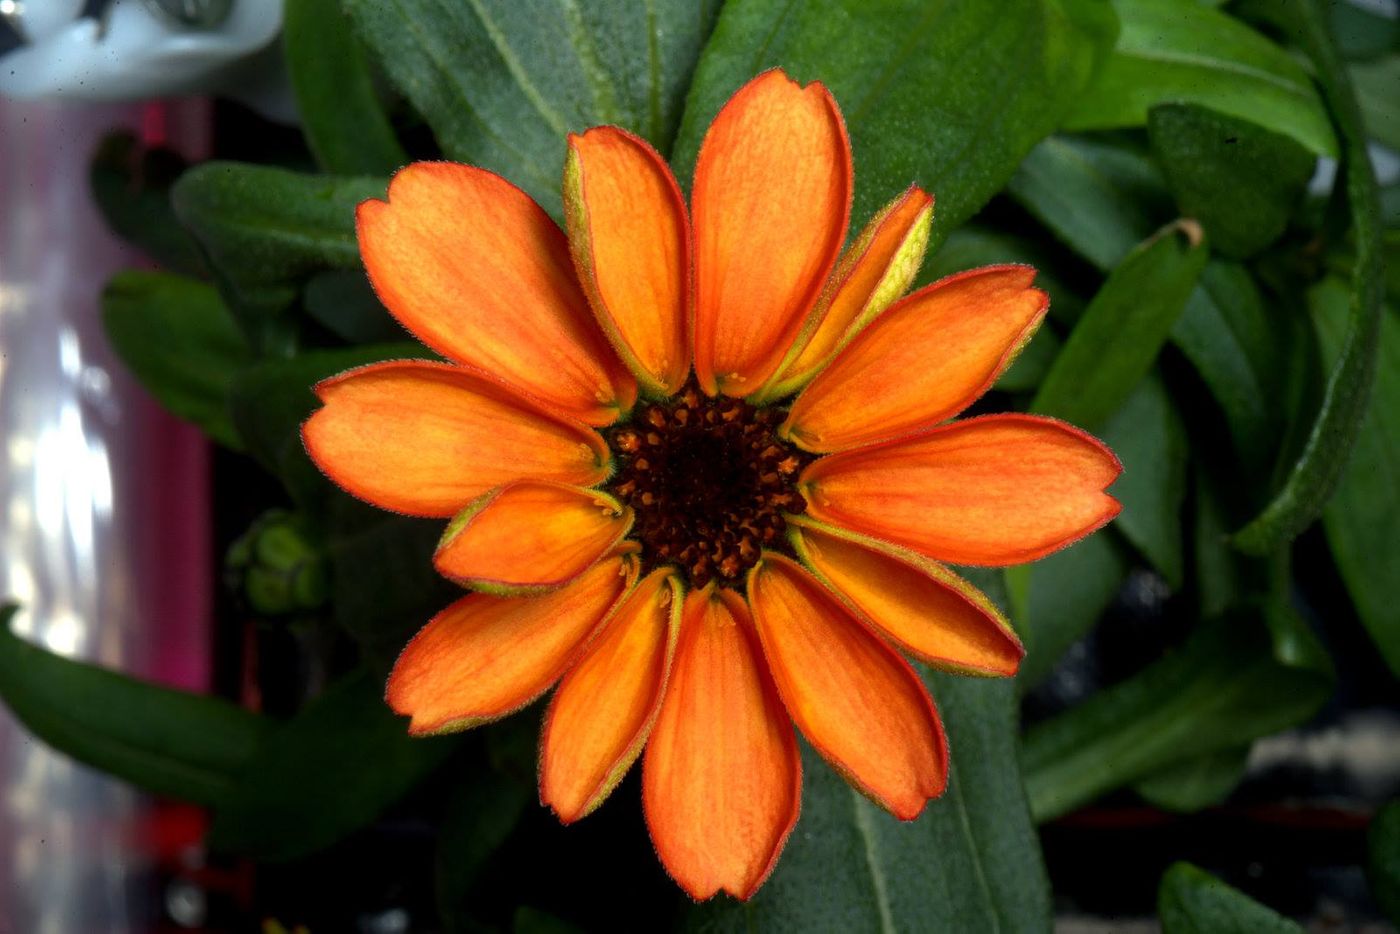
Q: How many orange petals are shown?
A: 13